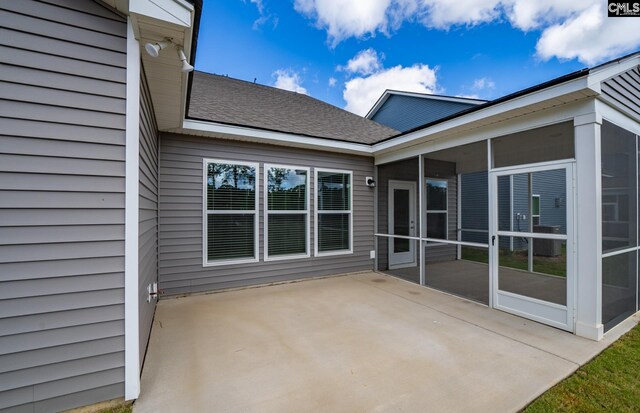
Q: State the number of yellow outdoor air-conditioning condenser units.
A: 0